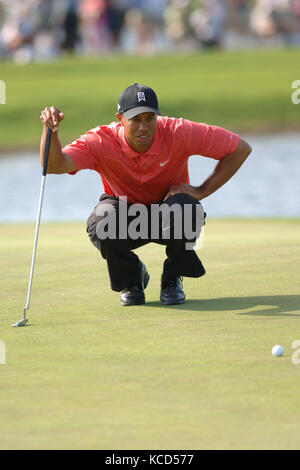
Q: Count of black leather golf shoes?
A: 2